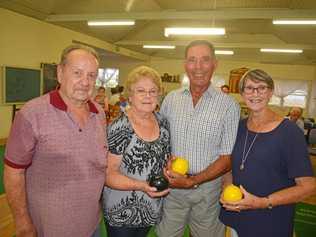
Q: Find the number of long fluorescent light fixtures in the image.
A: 6